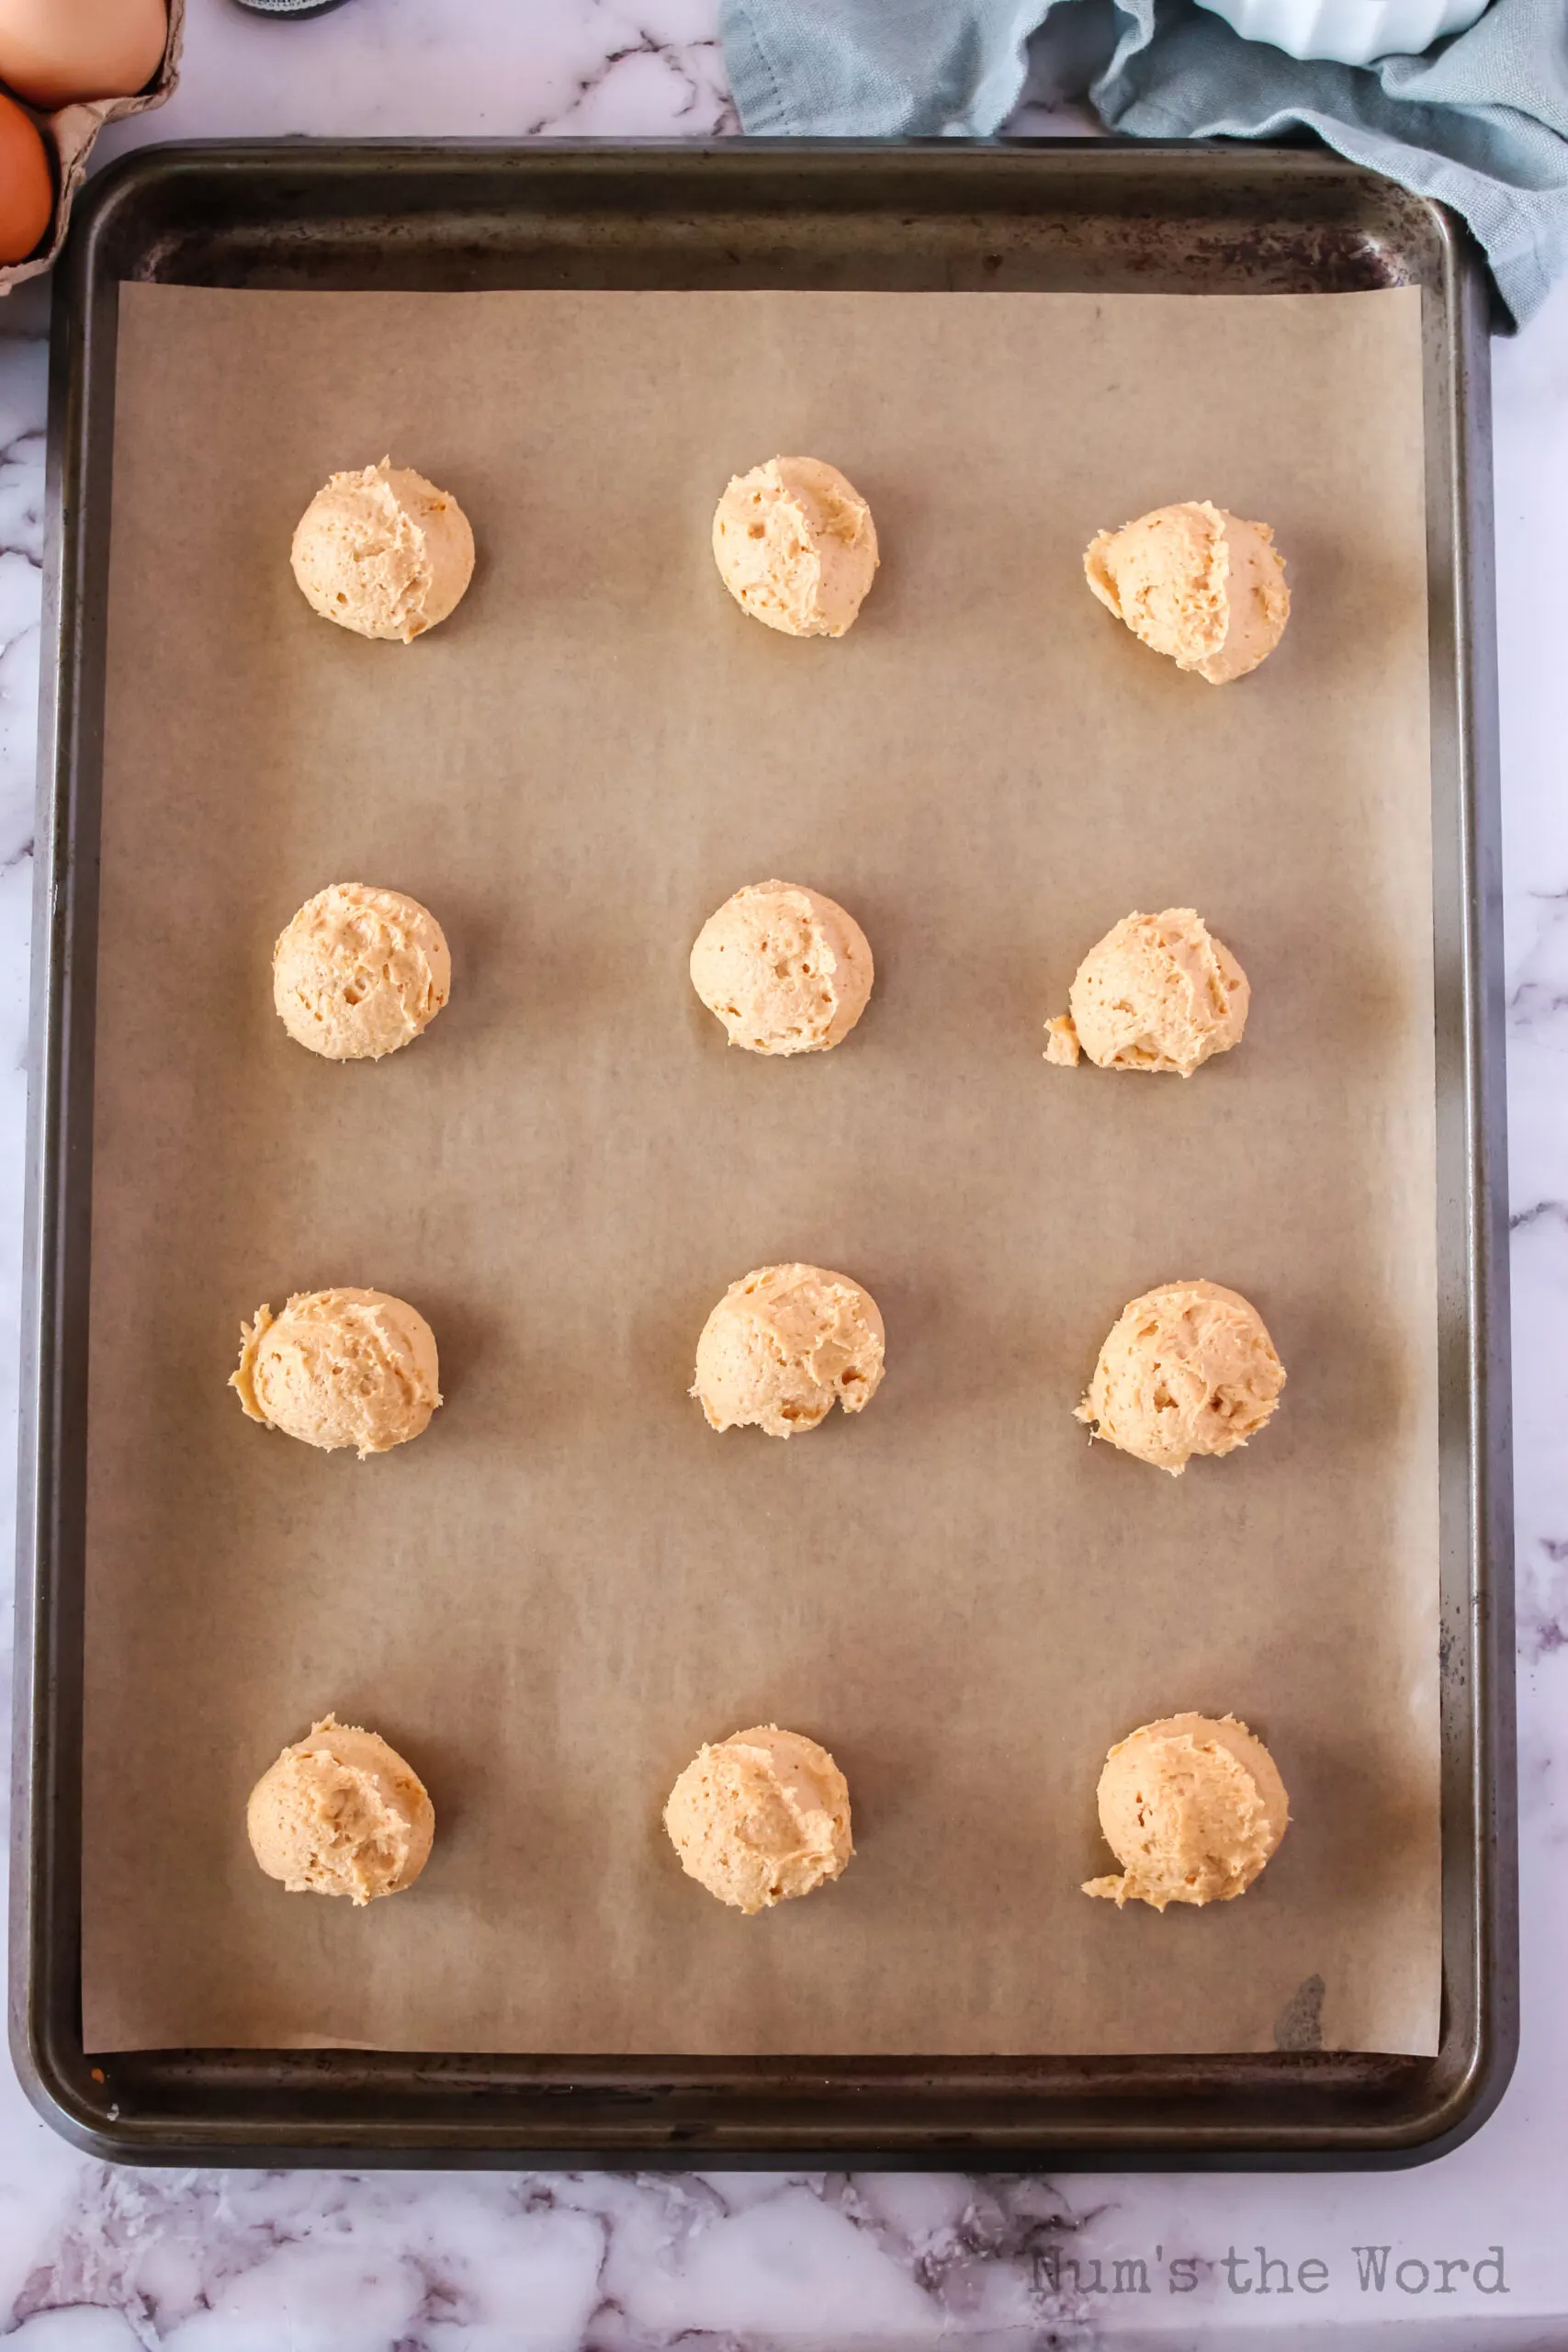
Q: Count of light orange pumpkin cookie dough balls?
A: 12